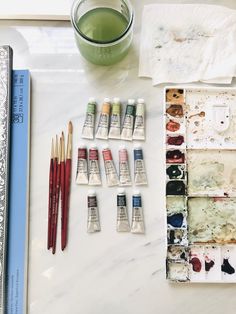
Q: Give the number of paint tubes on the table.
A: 13